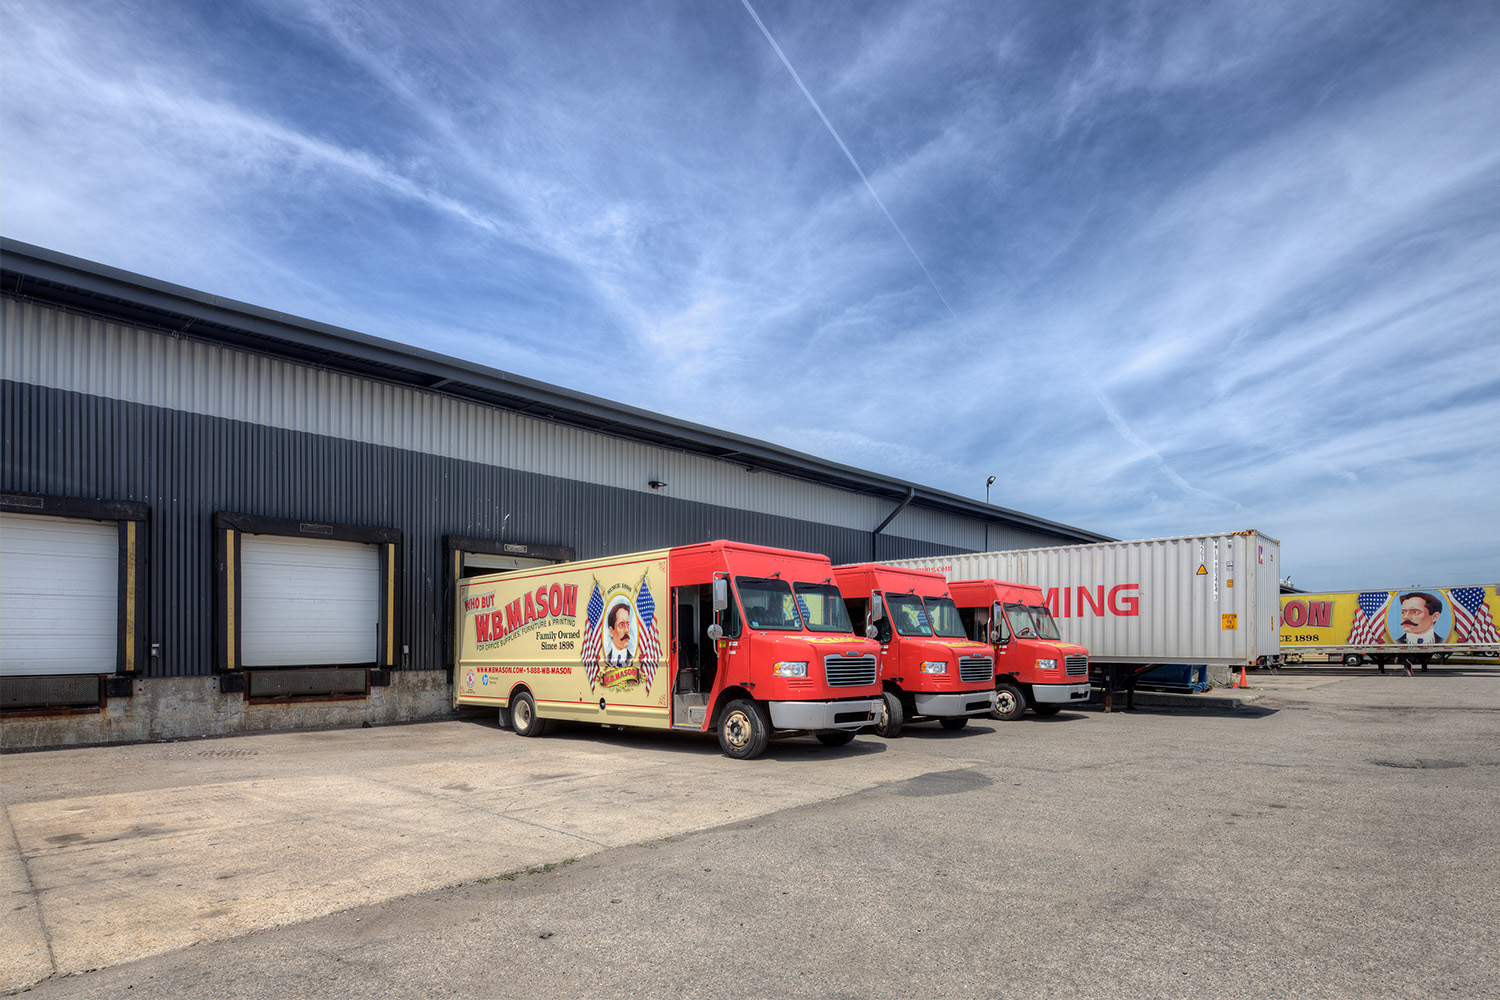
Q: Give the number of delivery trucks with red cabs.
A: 3